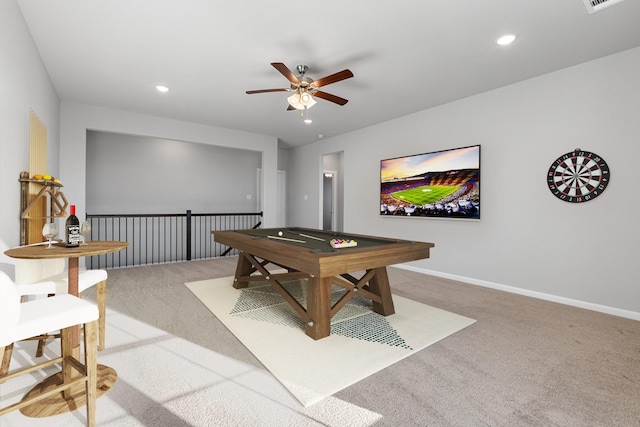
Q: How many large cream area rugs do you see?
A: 1